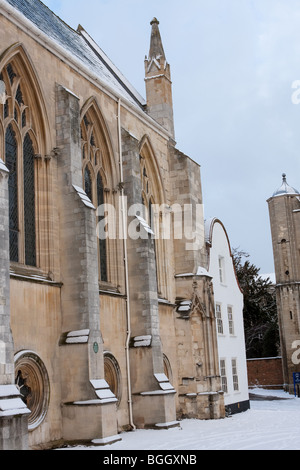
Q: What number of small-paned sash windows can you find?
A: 5